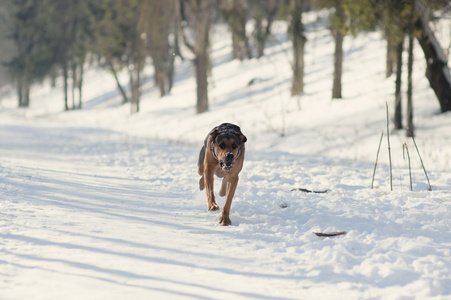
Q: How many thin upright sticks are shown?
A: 4